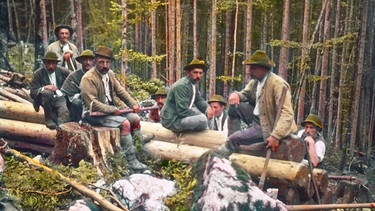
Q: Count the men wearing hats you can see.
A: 9